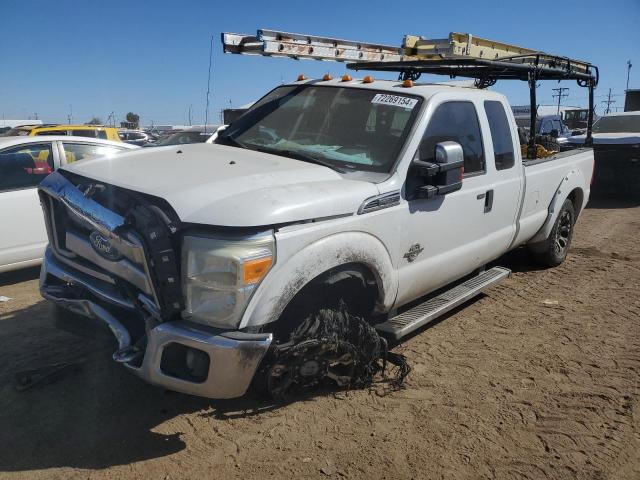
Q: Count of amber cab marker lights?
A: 5